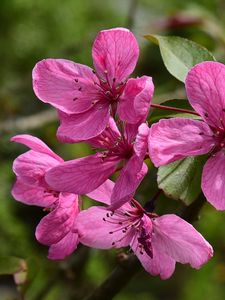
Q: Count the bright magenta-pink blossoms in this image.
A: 5